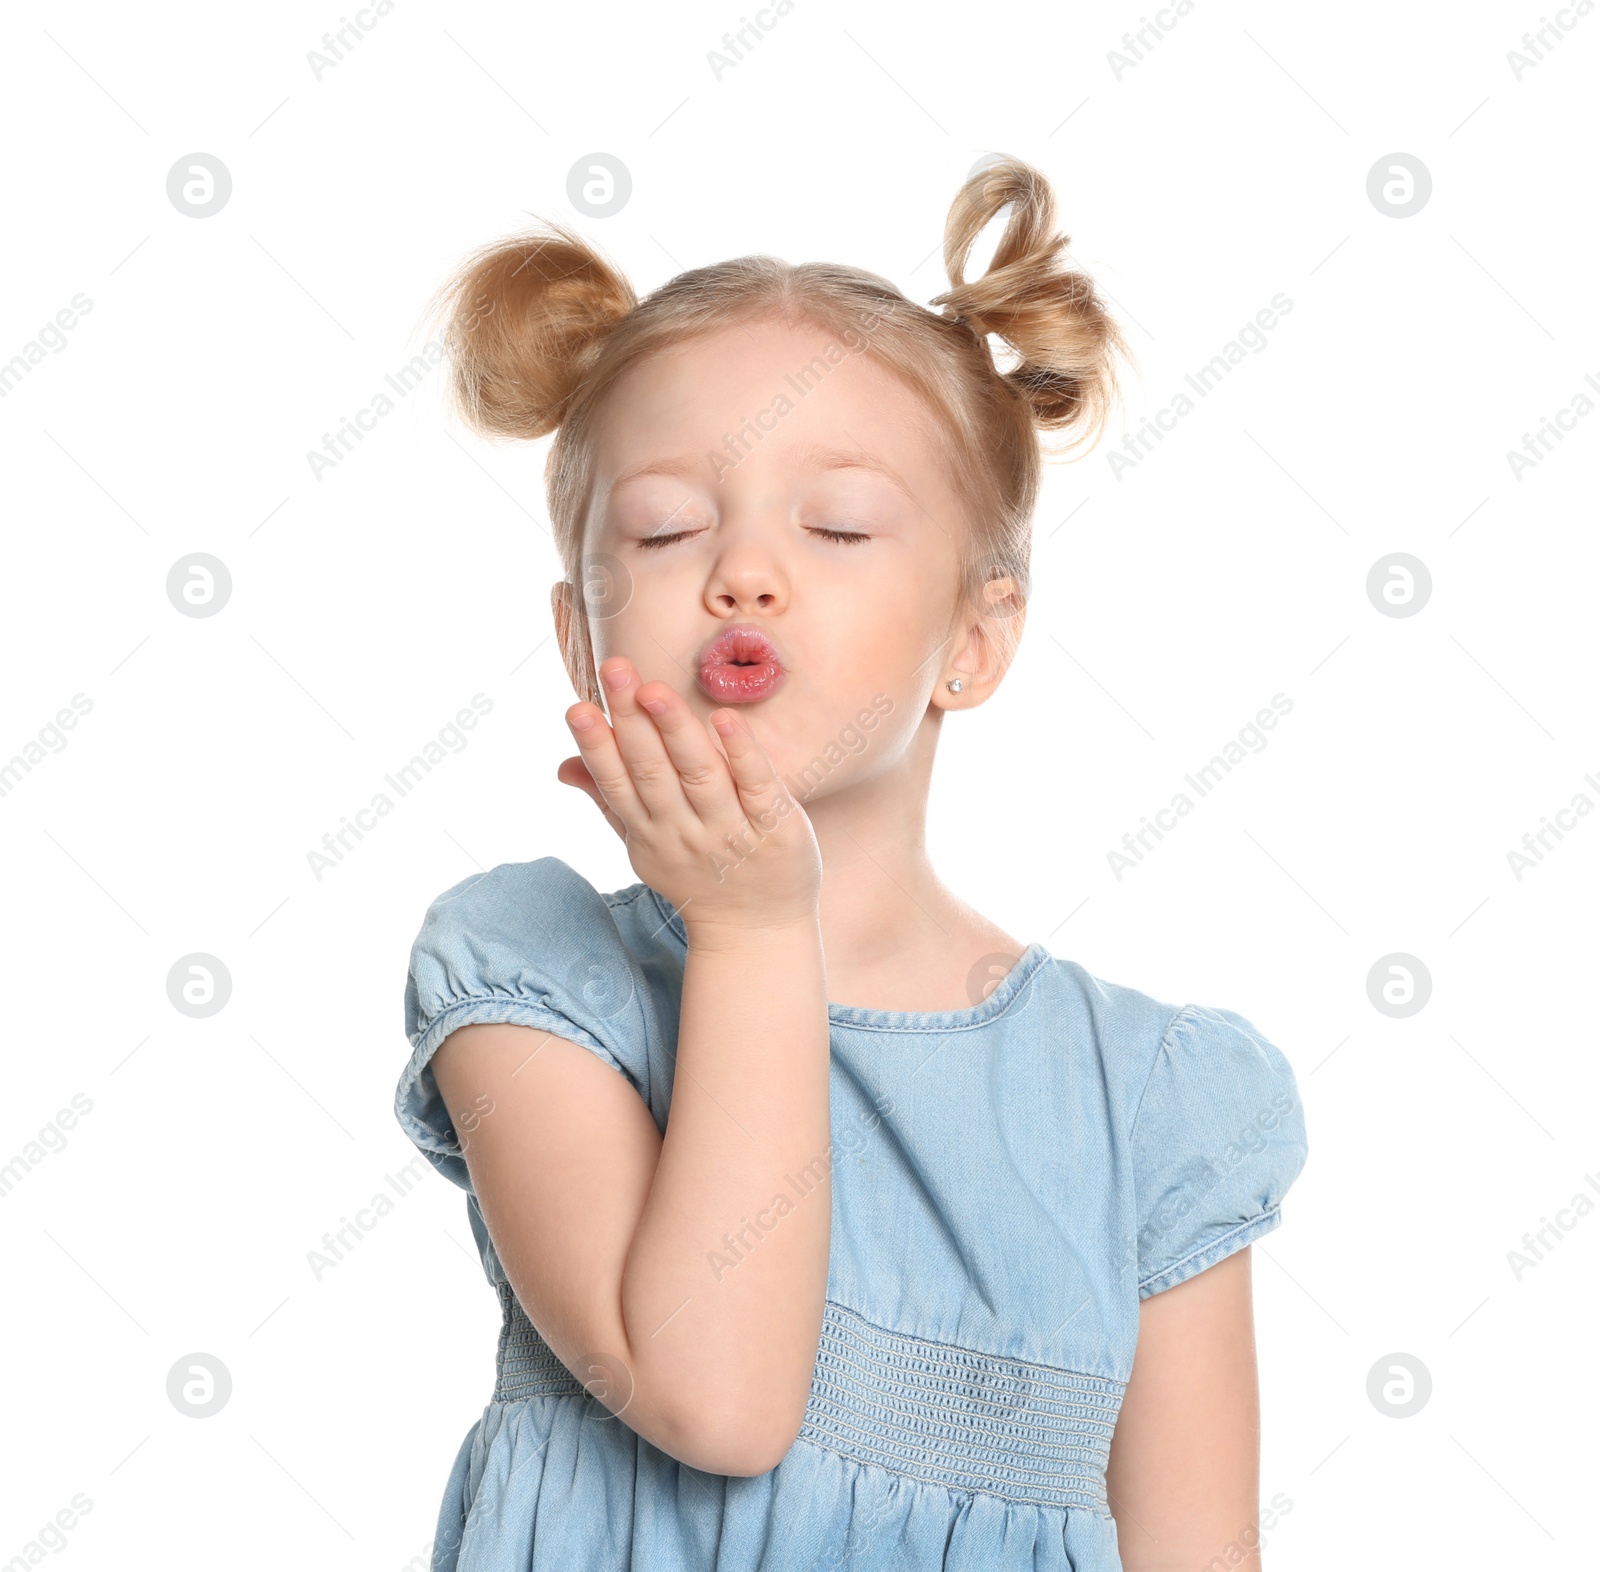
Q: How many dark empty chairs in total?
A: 0